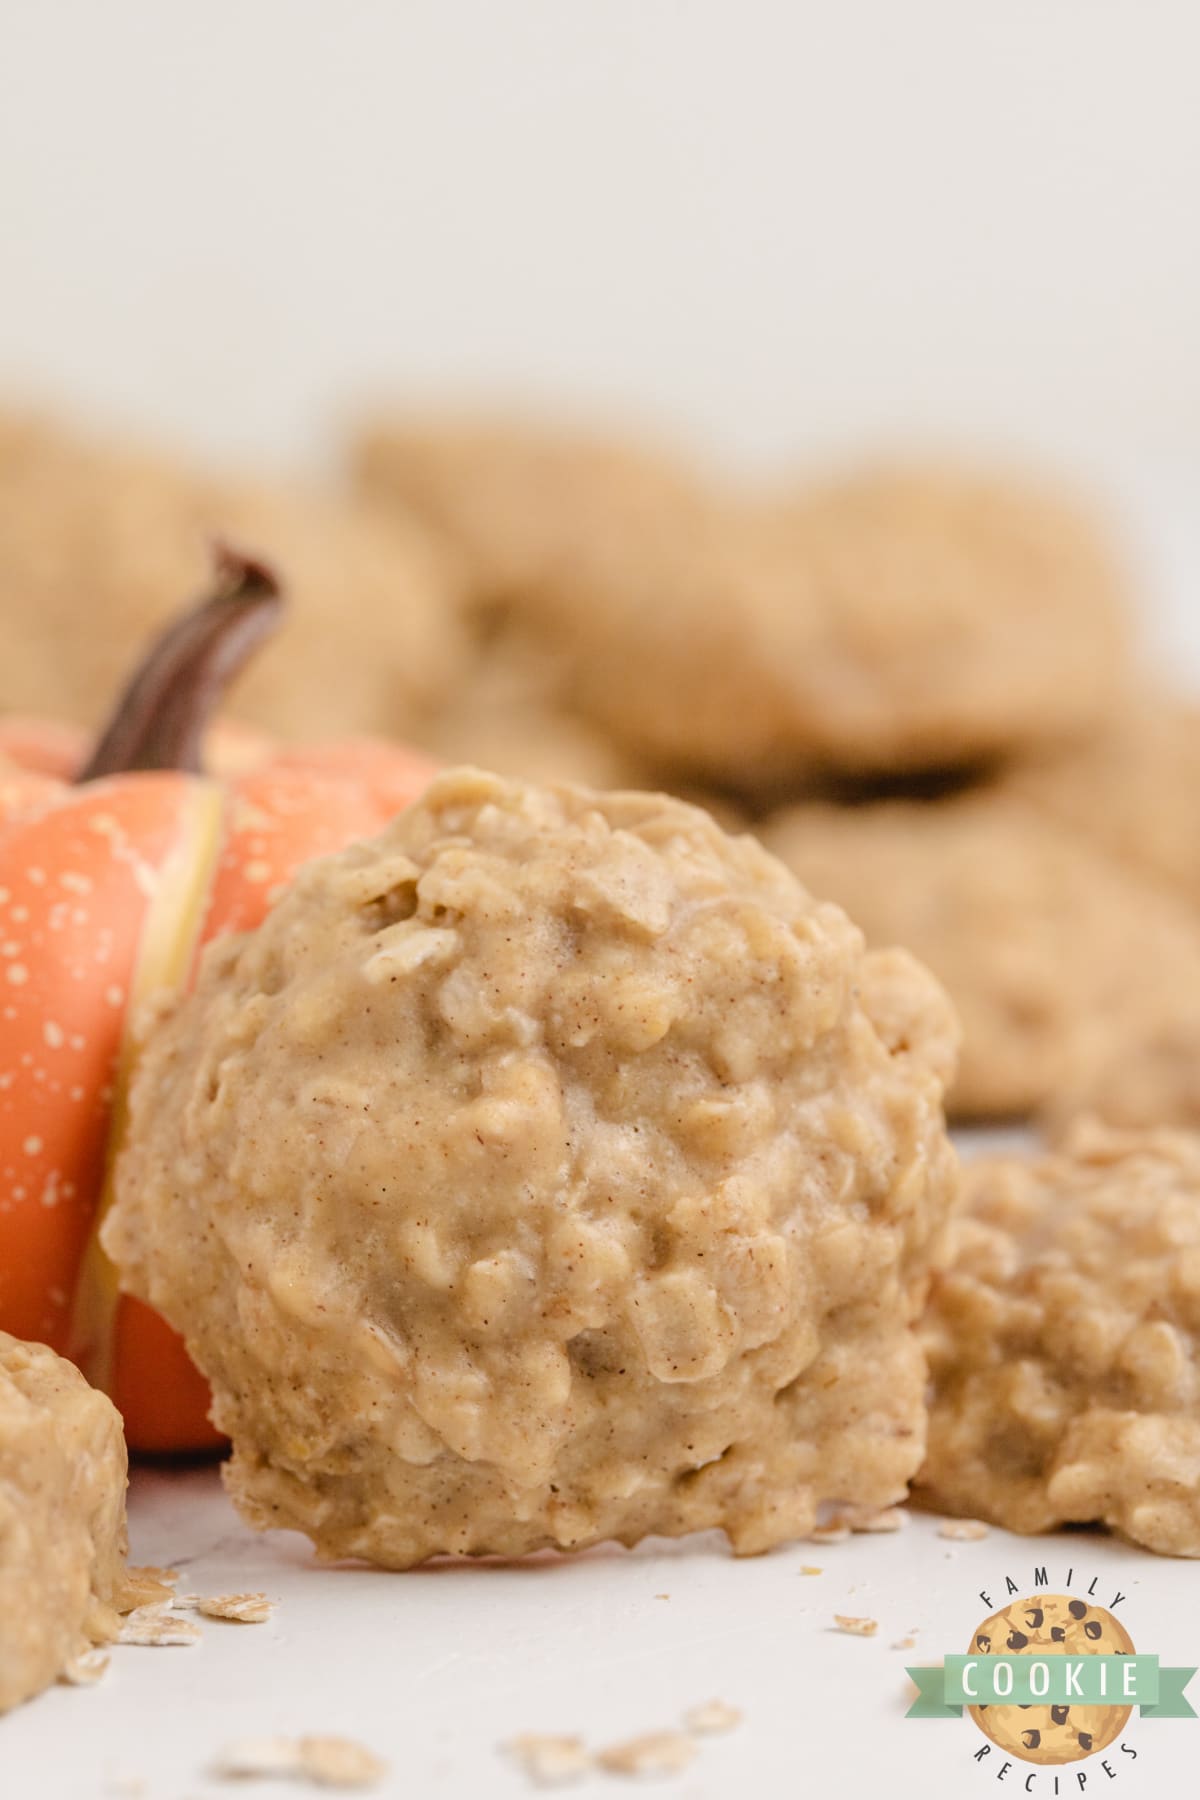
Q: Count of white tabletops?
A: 1